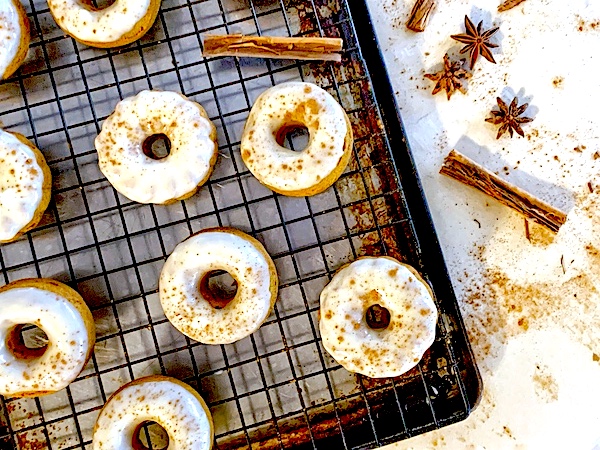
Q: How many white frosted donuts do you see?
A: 9